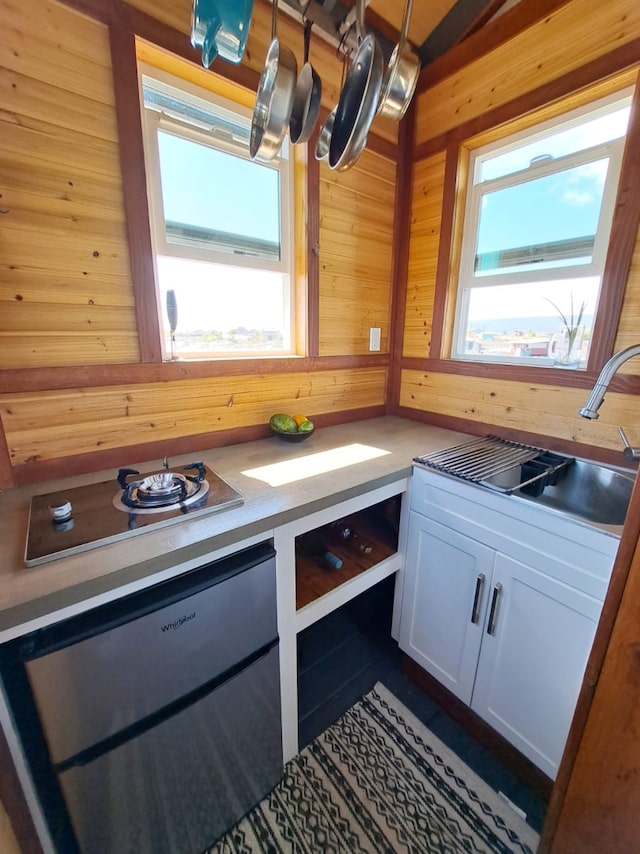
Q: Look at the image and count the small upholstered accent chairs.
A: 0